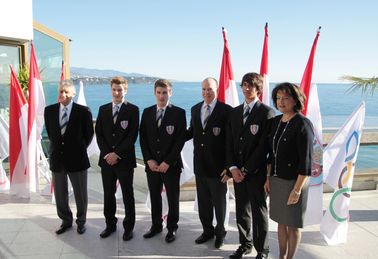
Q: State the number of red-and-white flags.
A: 6